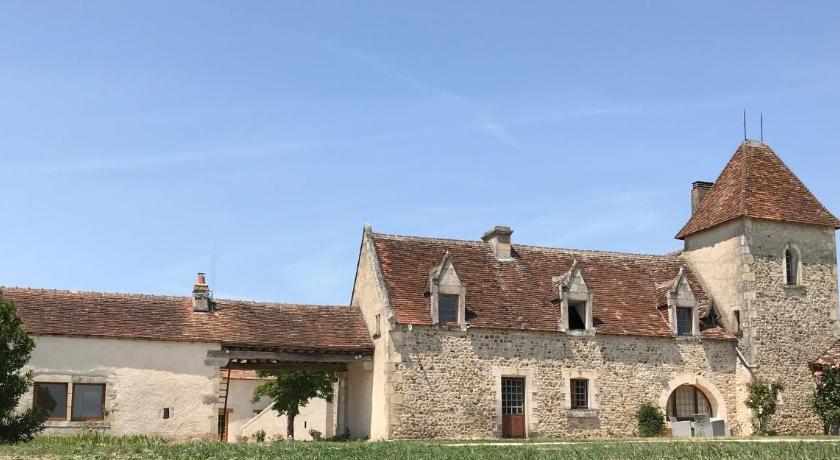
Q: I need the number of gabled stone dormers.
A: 3